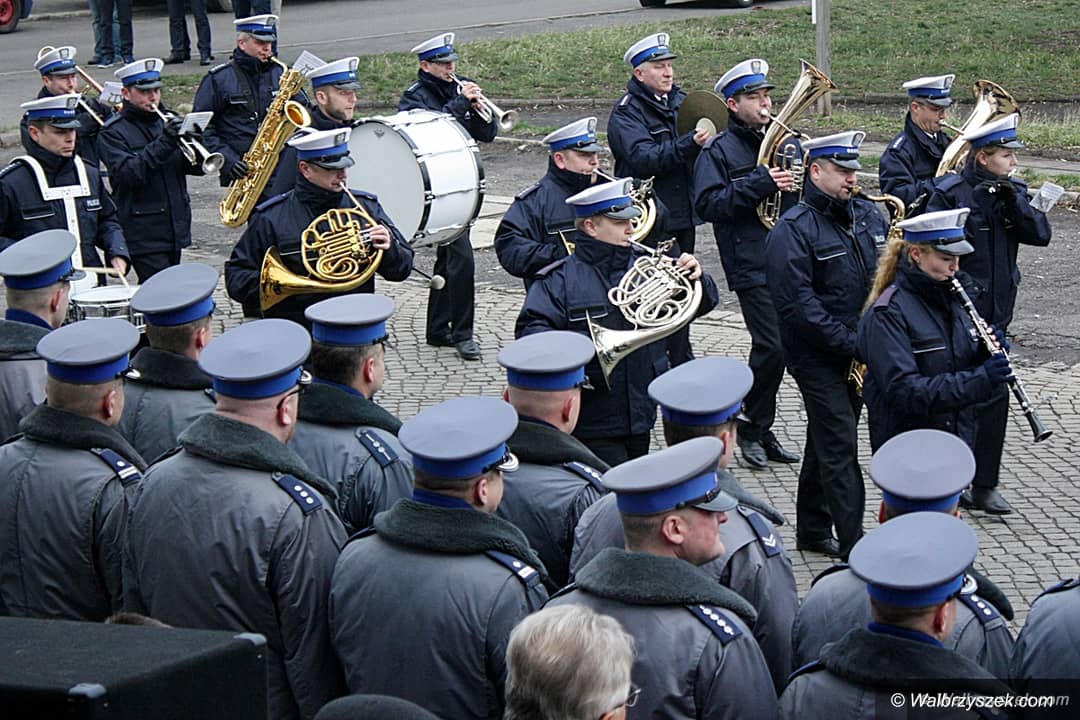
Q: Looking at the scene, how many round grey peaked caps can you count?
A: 11